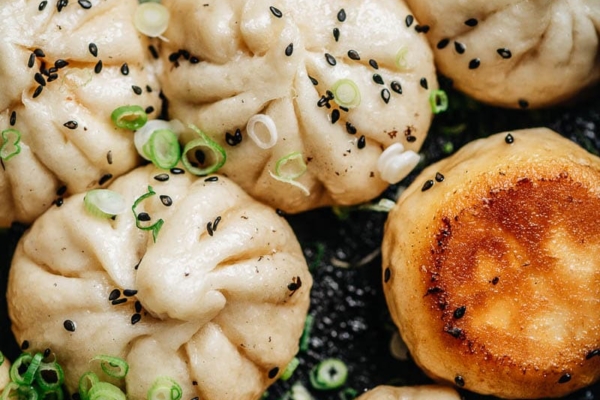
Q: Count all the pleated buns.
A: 4